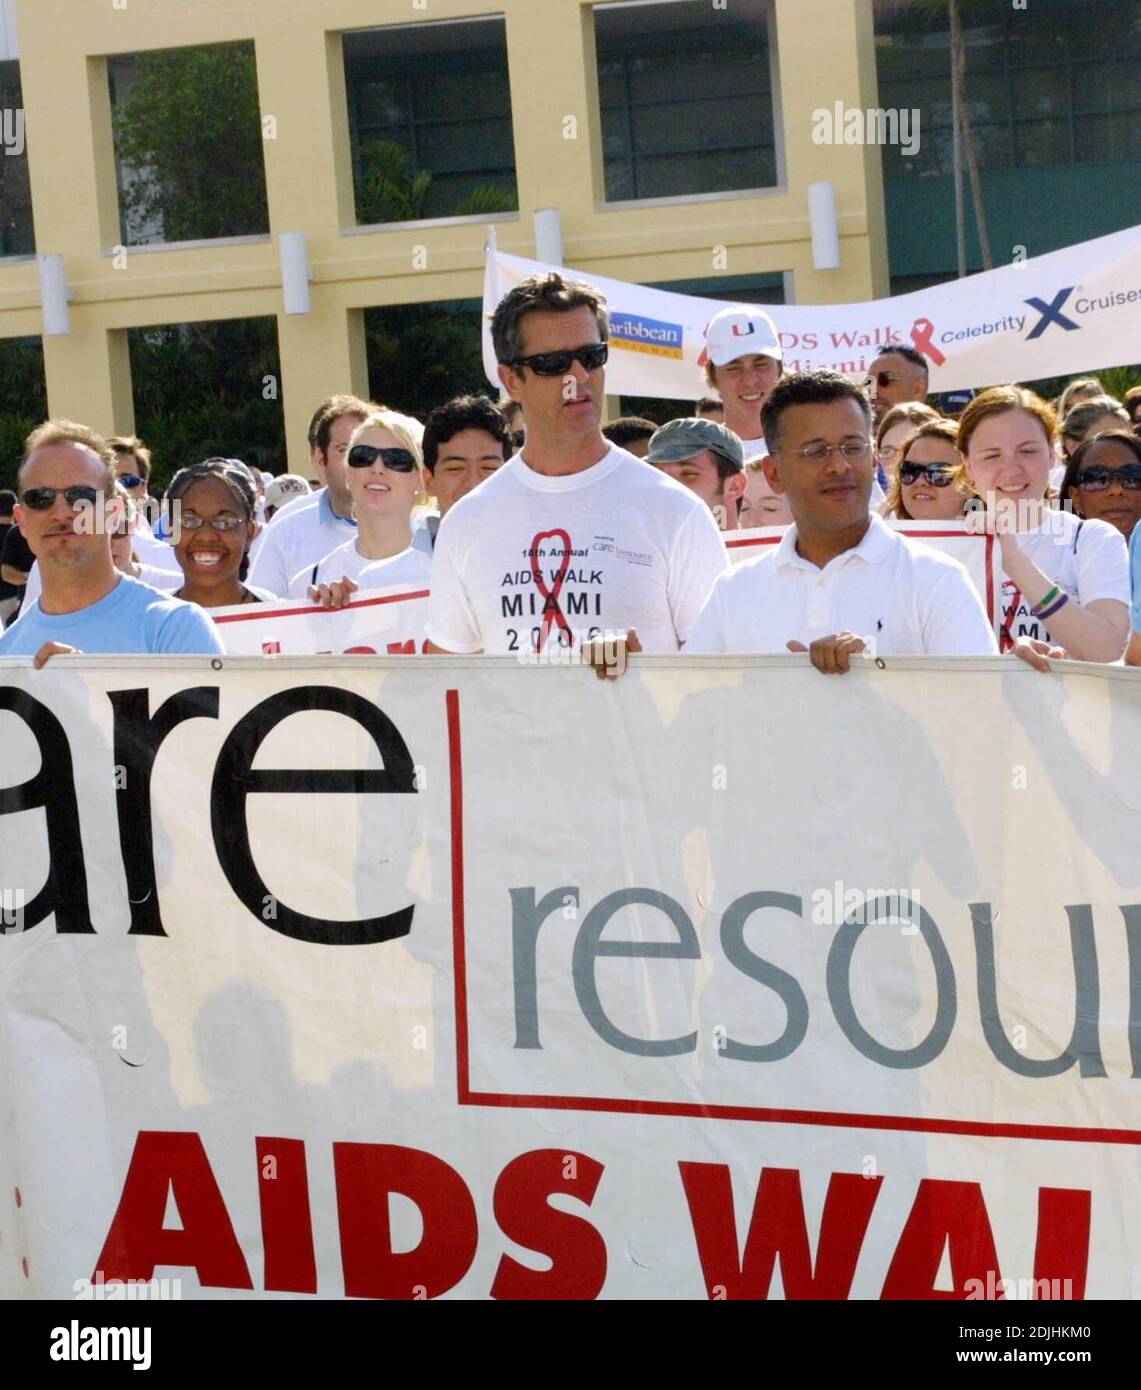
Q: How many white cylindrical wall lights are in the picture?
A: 4